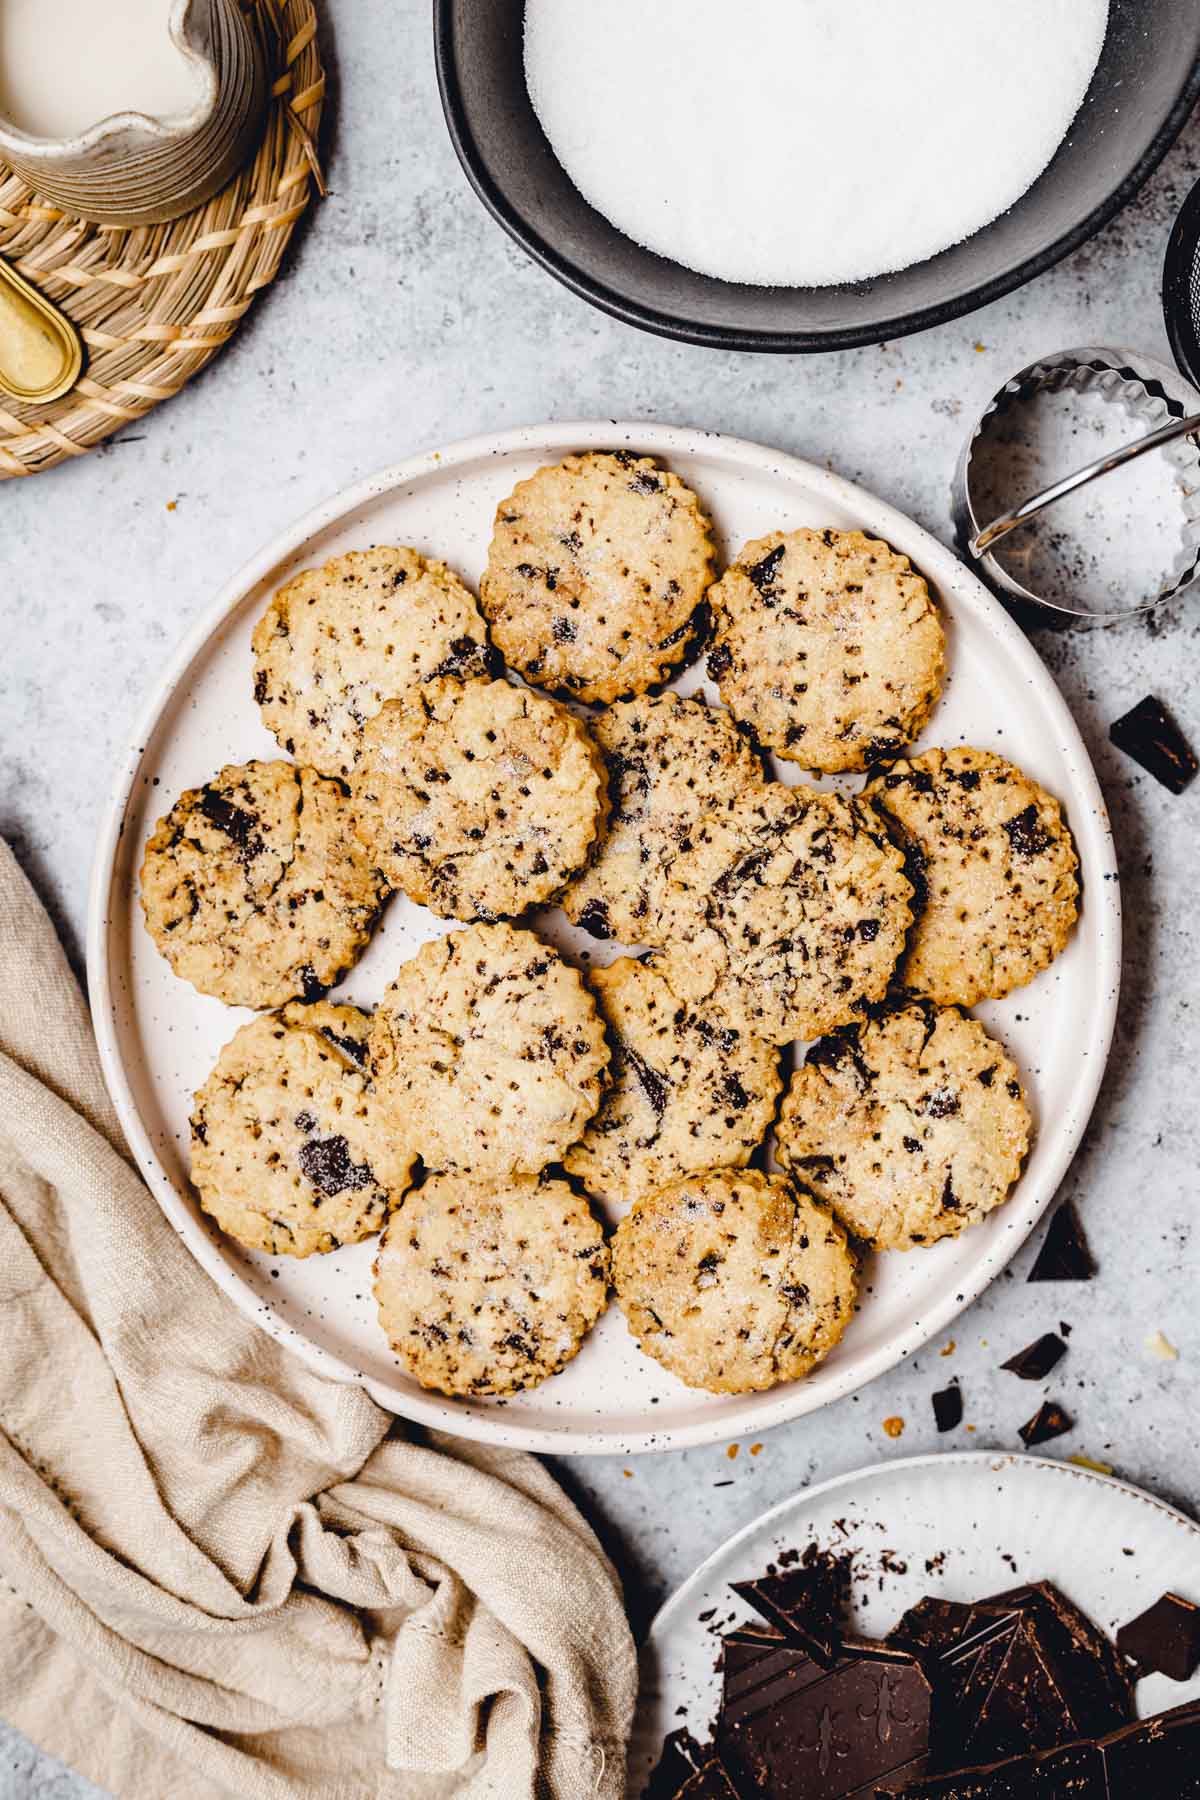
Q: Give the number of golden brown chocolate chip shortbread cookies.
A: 14